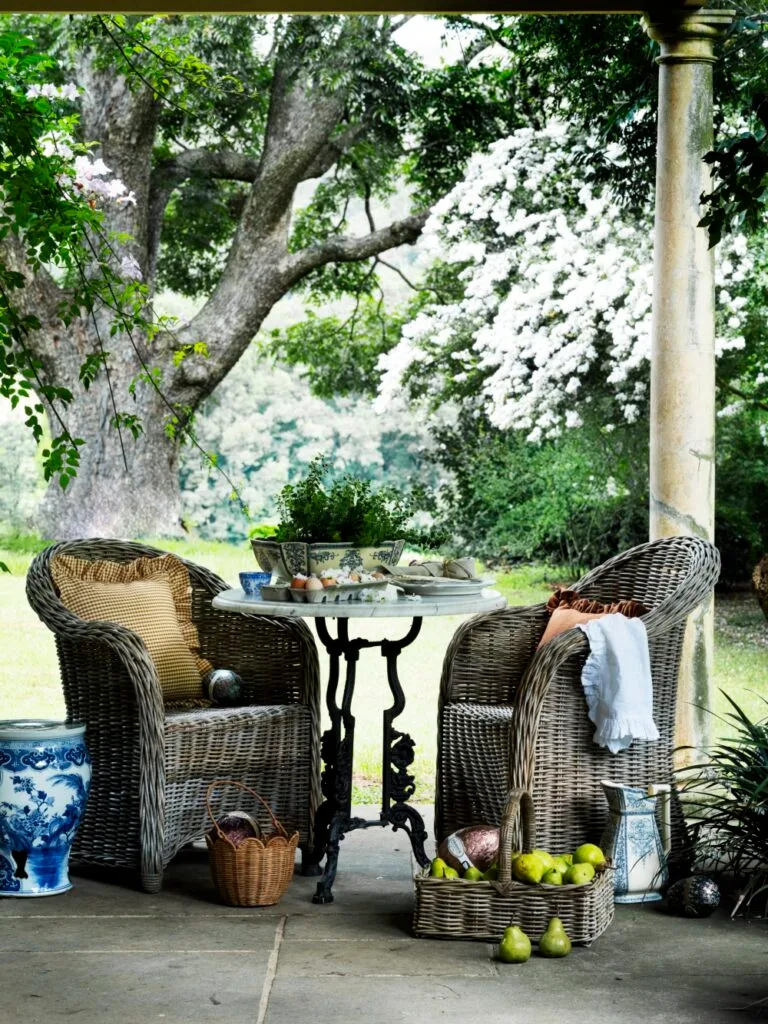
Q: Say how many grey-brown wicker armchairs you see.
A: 2